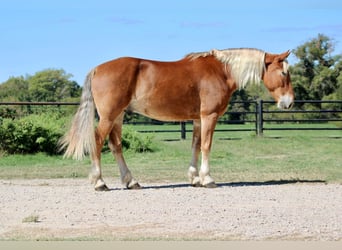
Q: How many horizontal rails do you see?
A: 4